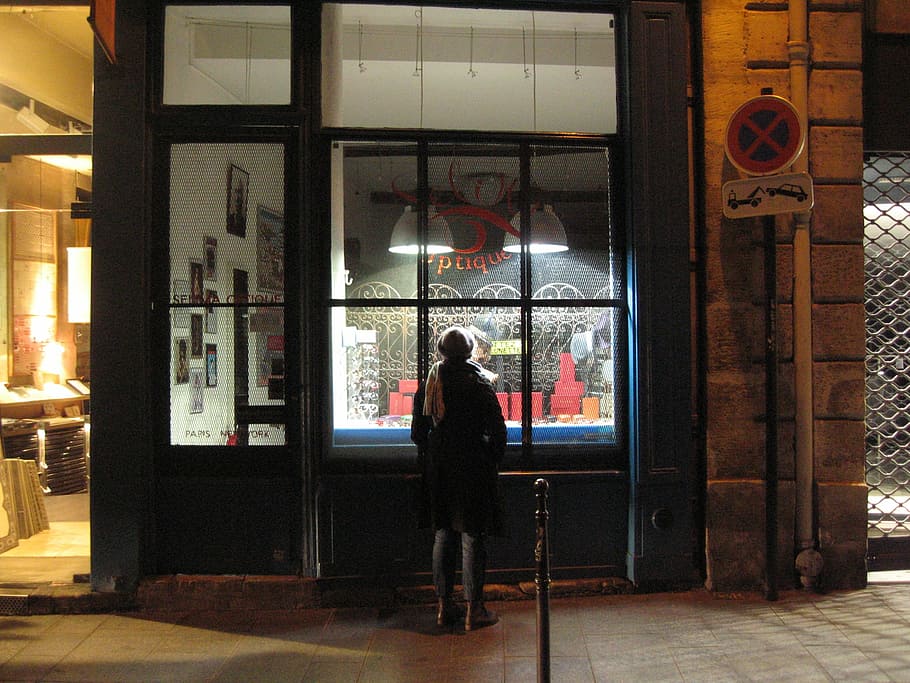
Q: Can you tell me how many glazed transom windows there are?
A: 2